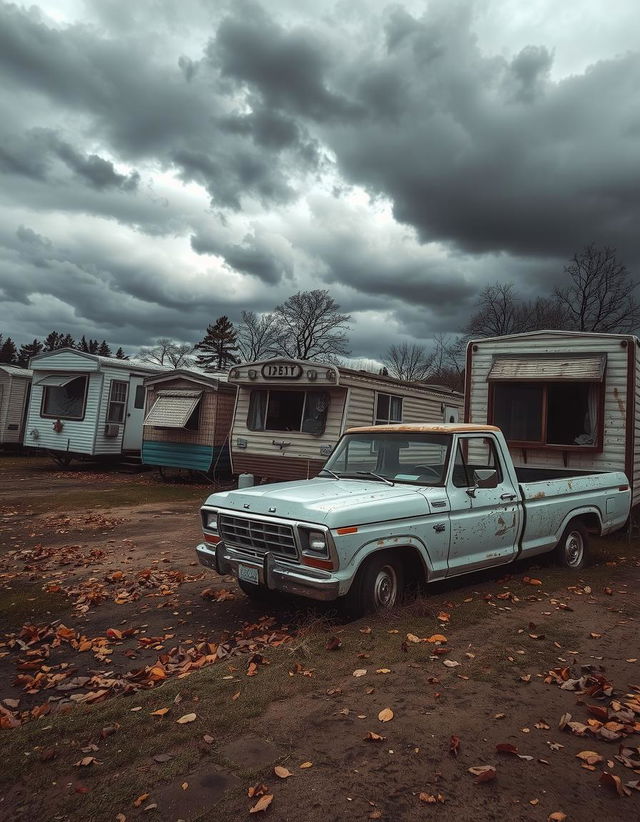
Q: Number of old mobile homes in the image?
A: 5